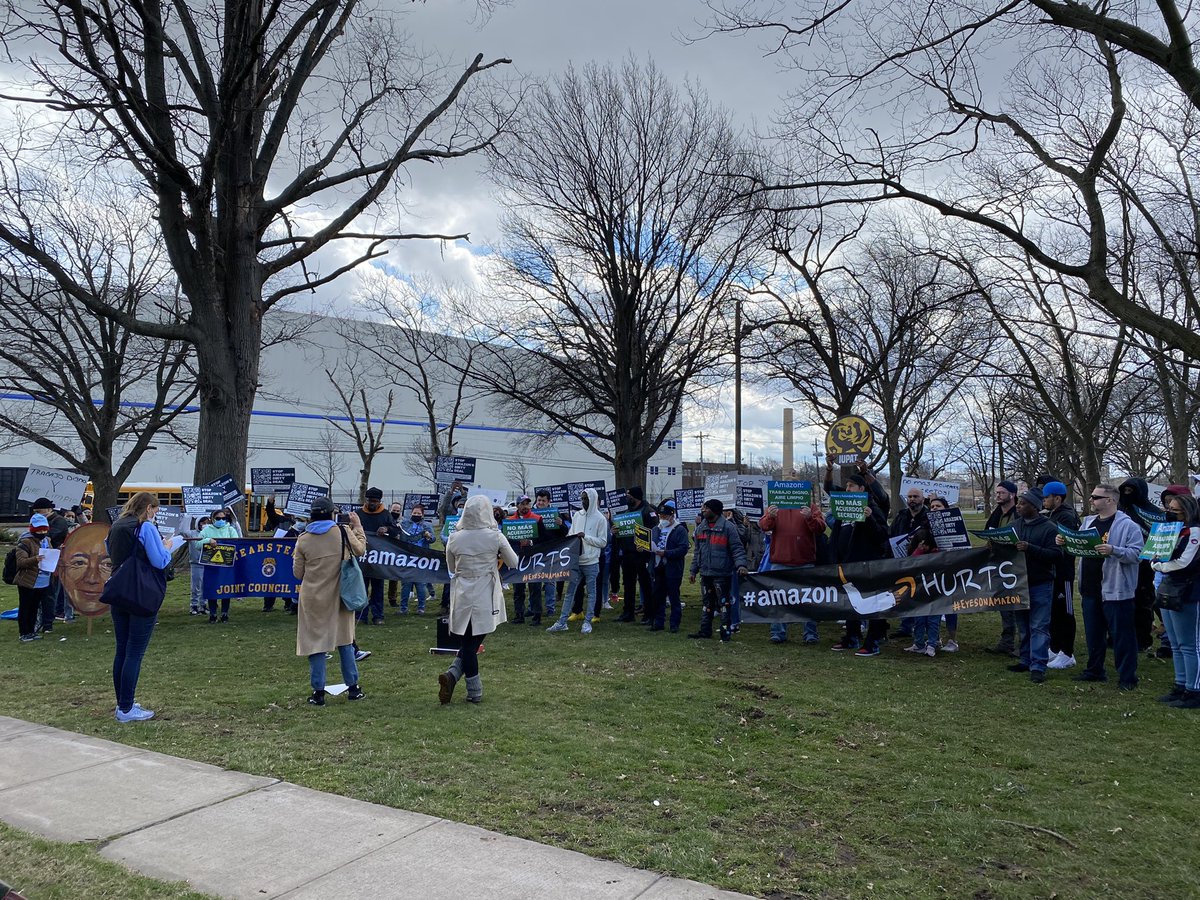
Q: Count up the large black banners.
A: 2